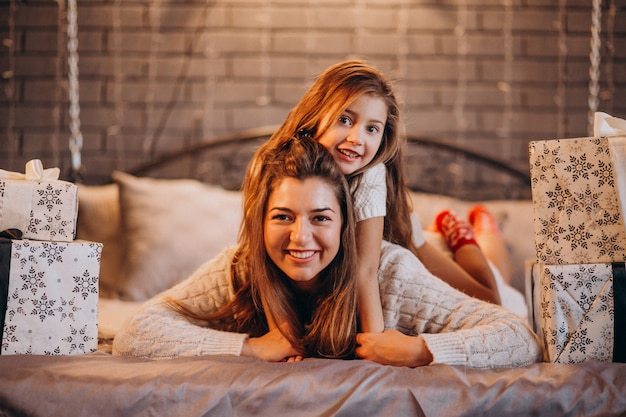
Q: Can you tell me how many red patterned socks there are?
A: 2